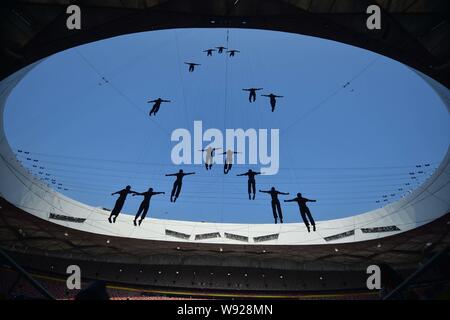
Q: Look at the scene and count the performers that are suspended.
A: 15